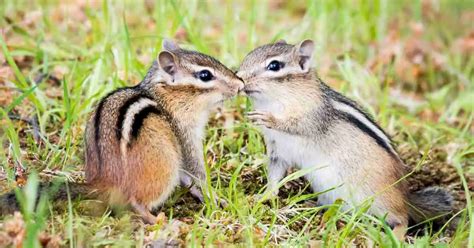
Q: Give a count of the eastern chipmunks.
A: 2